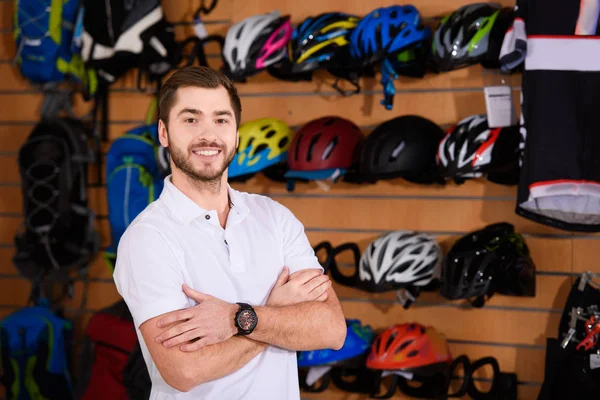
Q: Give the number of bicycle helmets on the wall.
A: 12